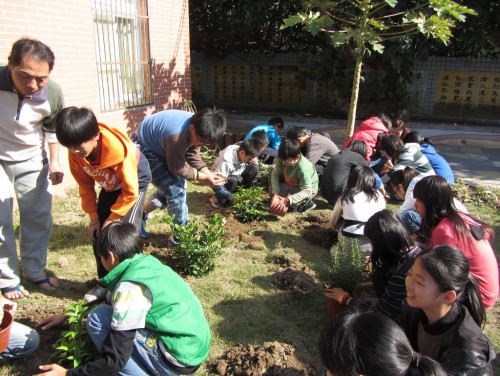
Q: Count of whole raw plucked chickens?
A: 0